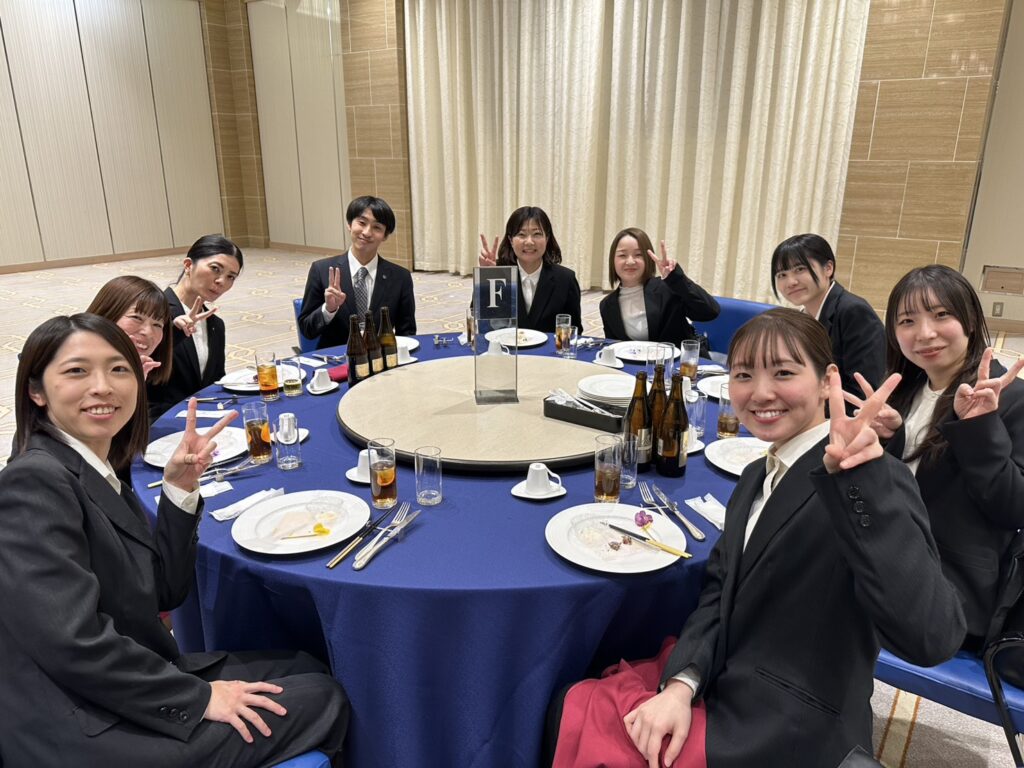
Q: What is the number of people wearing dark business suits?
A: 9